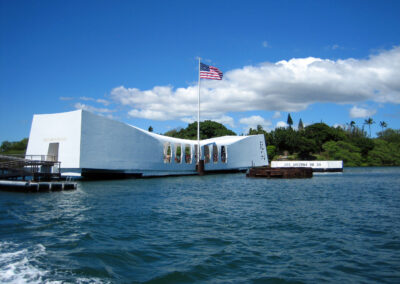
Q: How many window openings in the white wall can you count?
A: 7